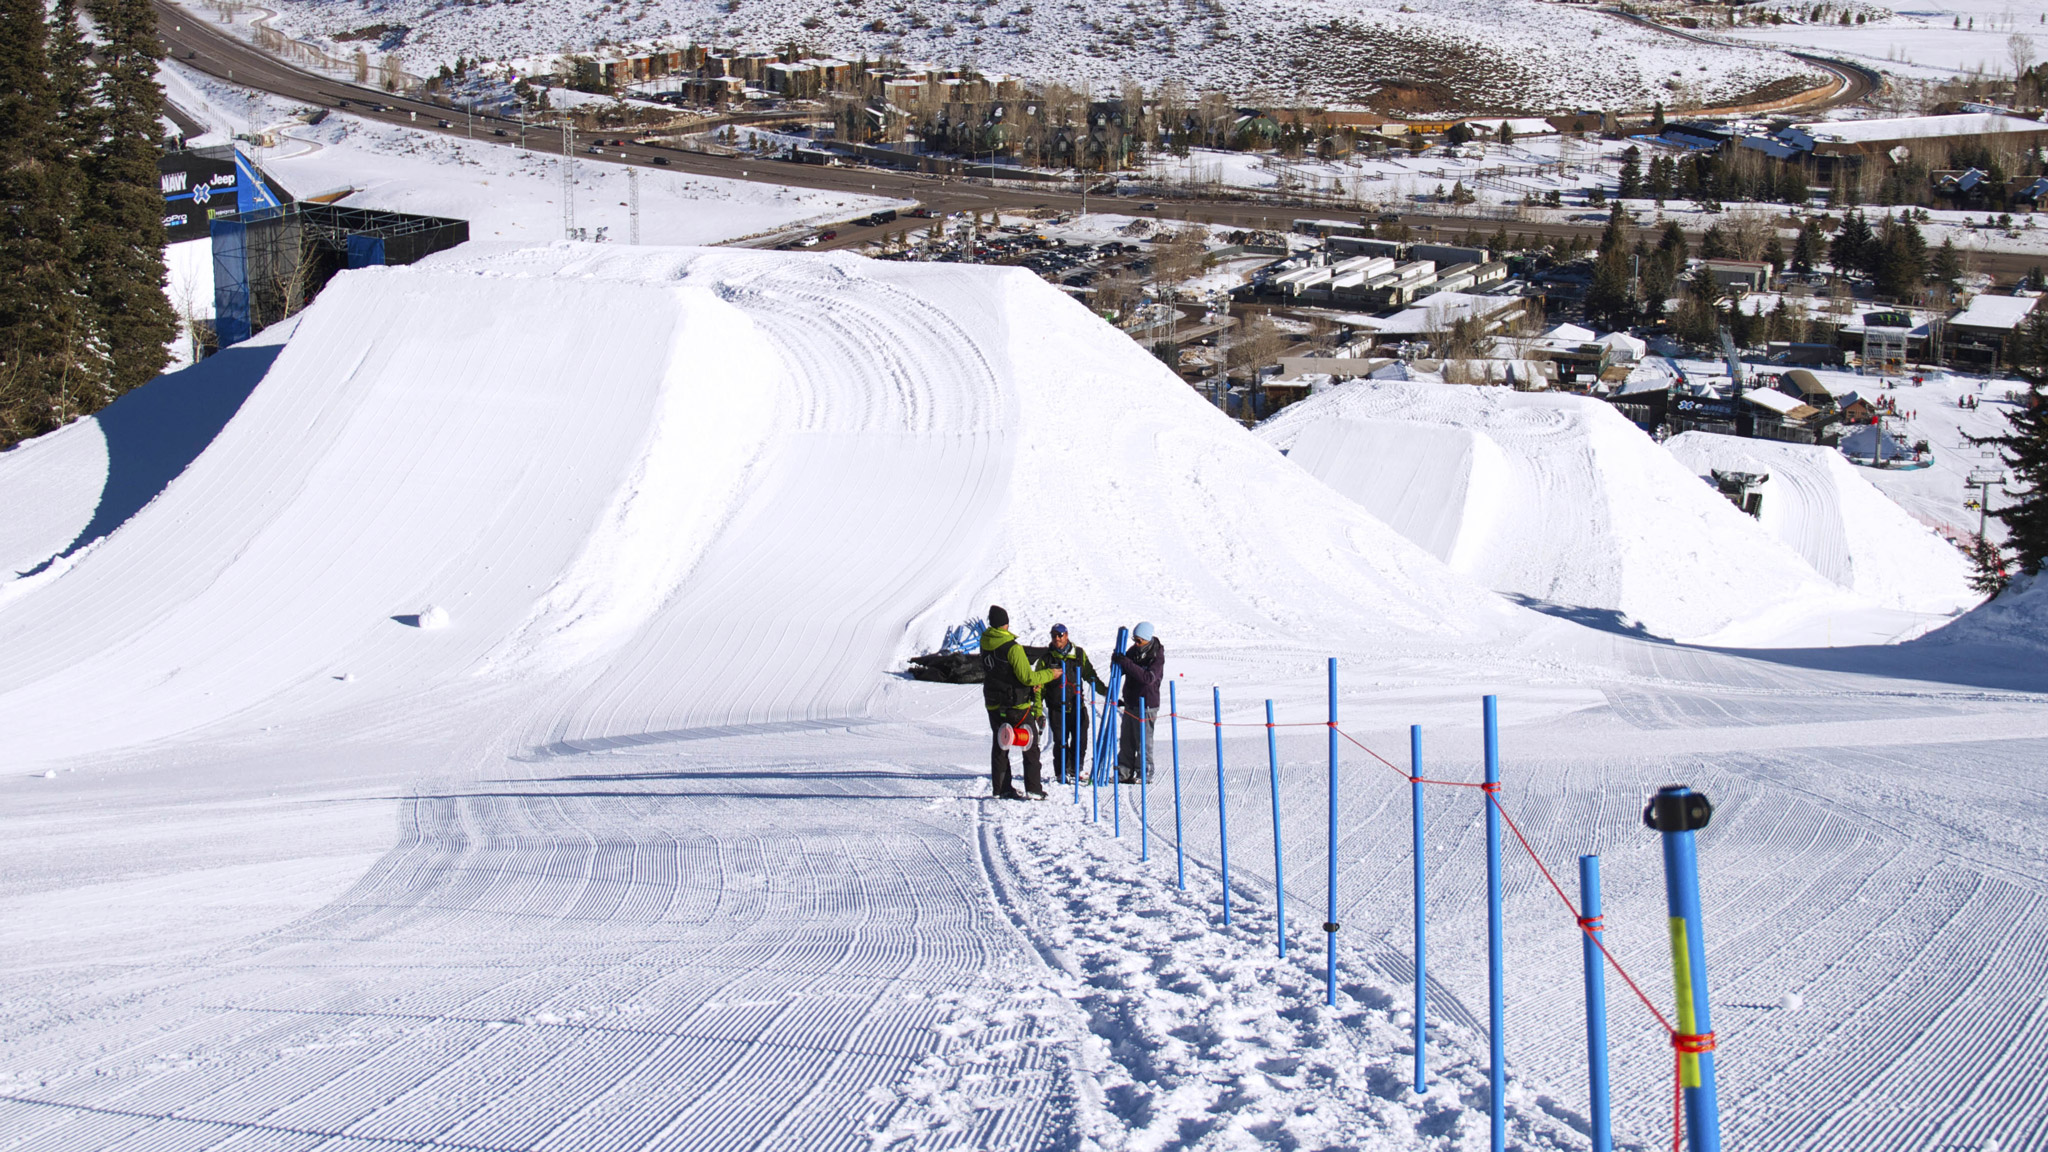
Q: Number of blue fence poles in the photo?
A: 13